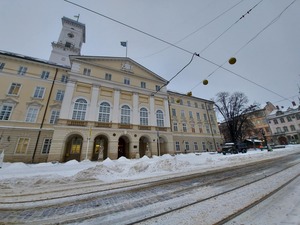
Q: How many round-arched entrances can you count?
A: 5